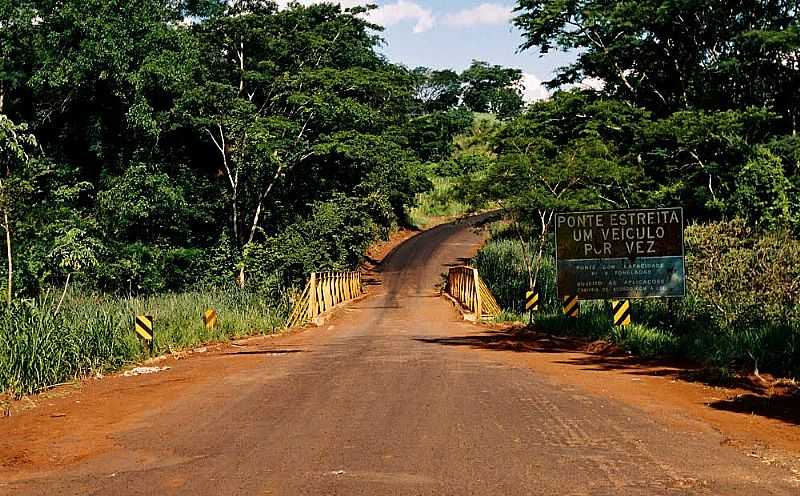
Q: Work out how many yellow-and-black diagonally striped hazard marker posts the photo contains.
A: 5